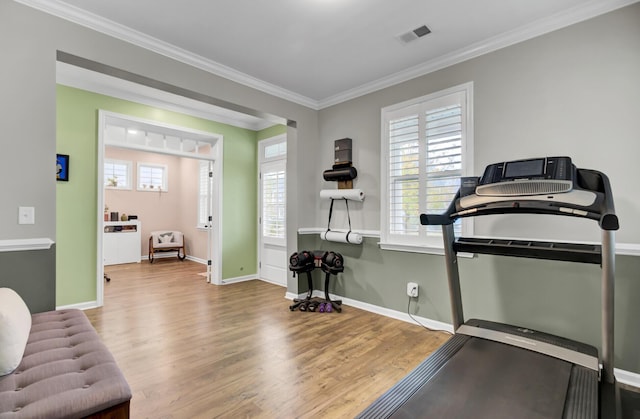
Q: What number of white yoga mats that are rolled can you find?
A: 2